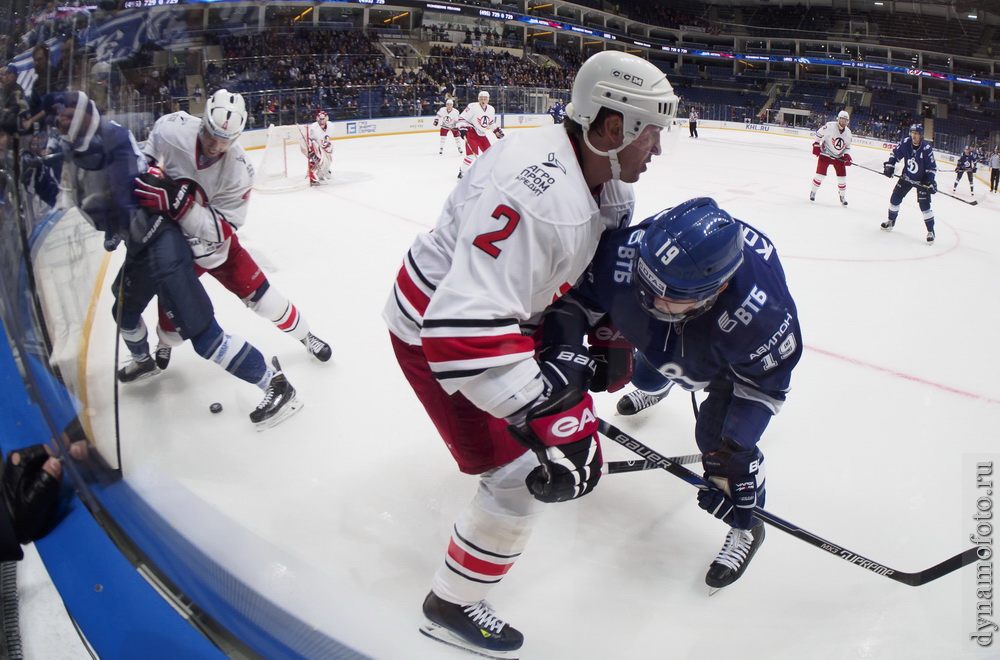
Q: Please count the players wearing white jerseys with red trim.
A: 6